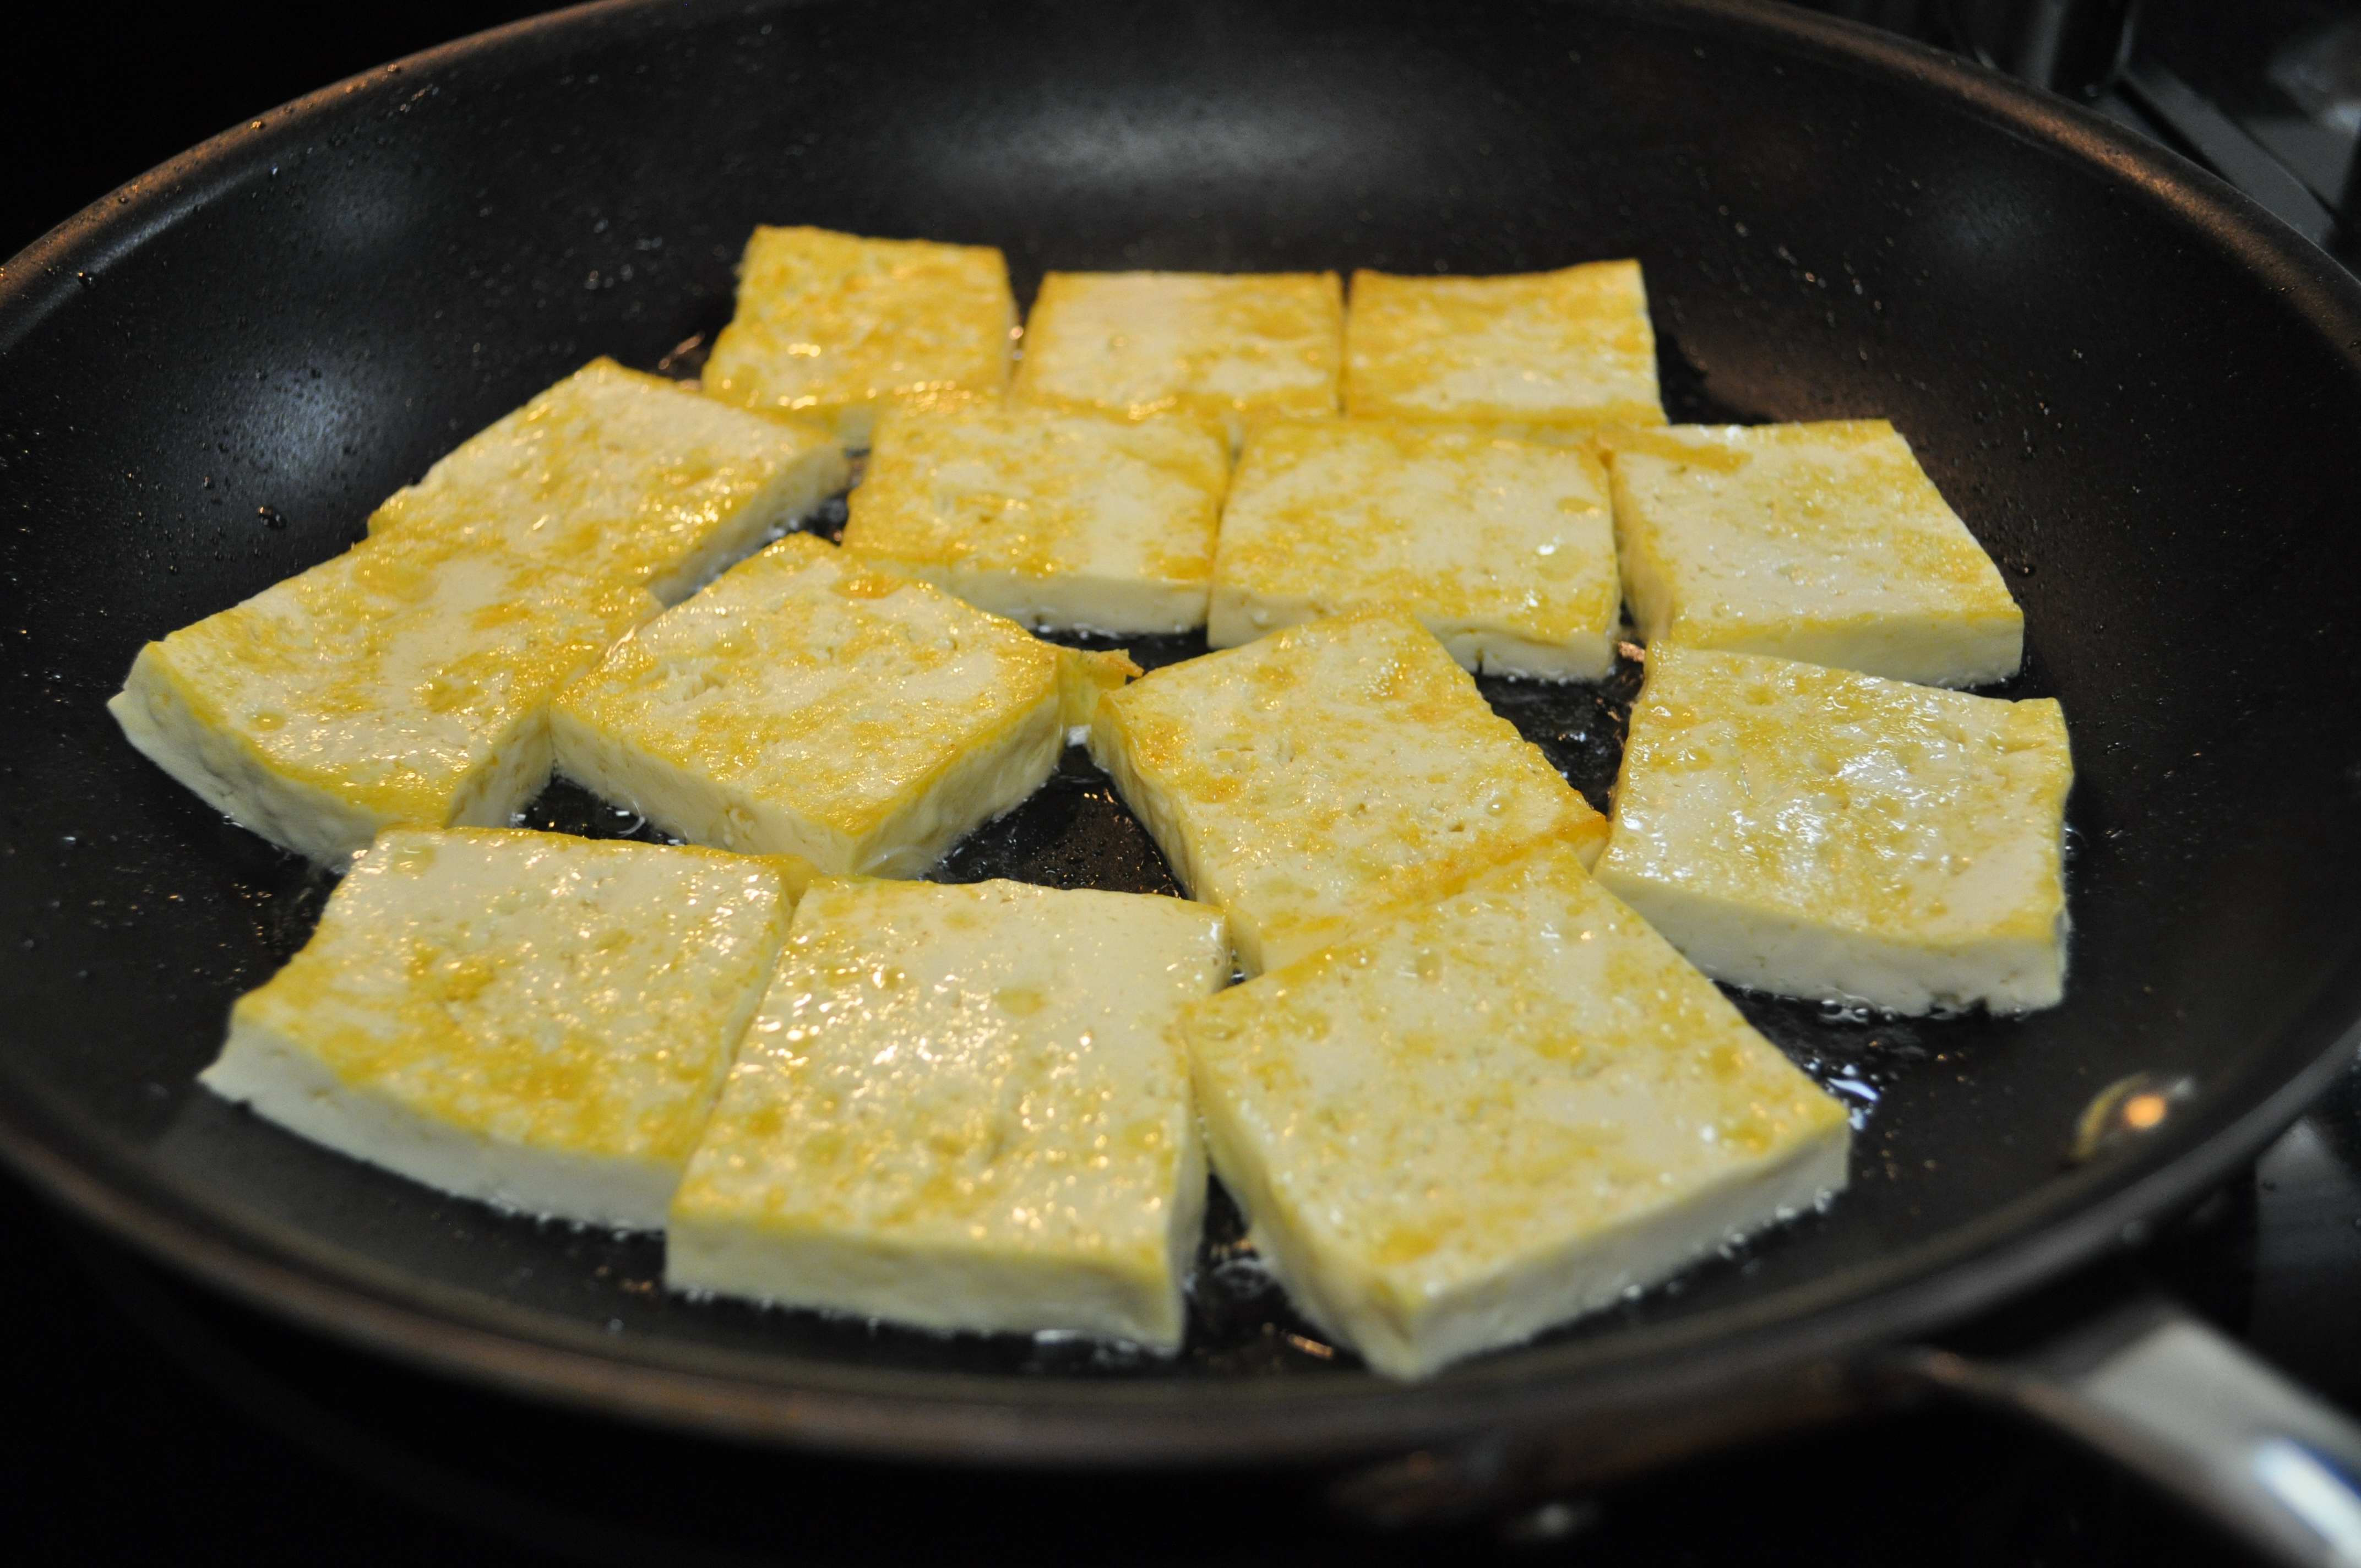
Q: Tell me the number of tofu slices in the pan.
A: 14